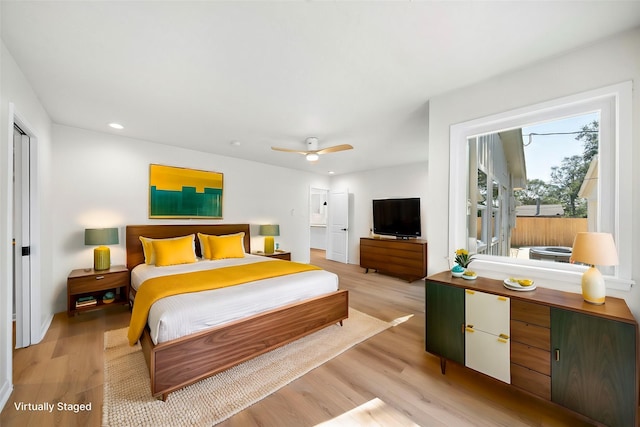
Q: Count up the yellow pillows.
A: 4